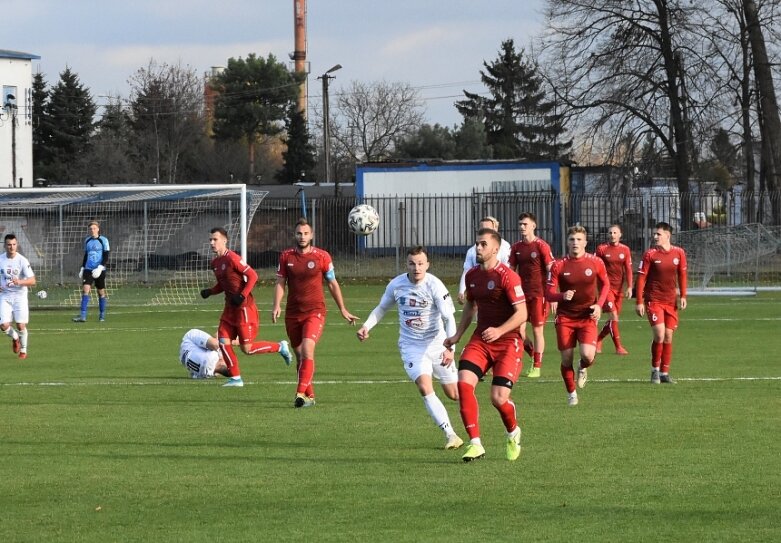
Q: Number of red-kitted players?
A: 7